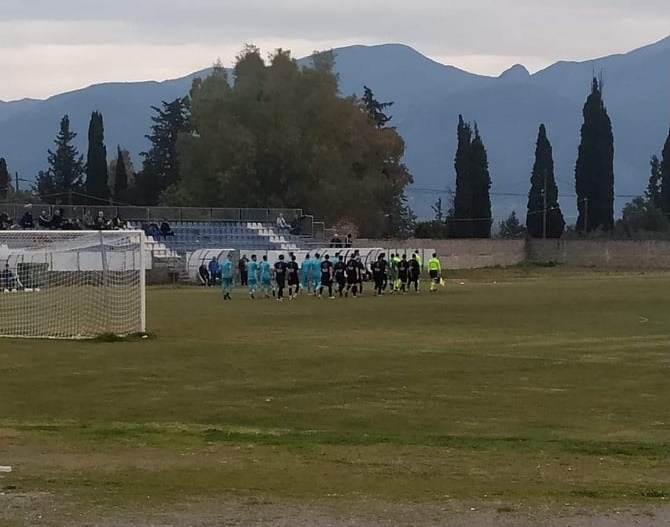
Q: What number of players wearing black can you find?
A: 10